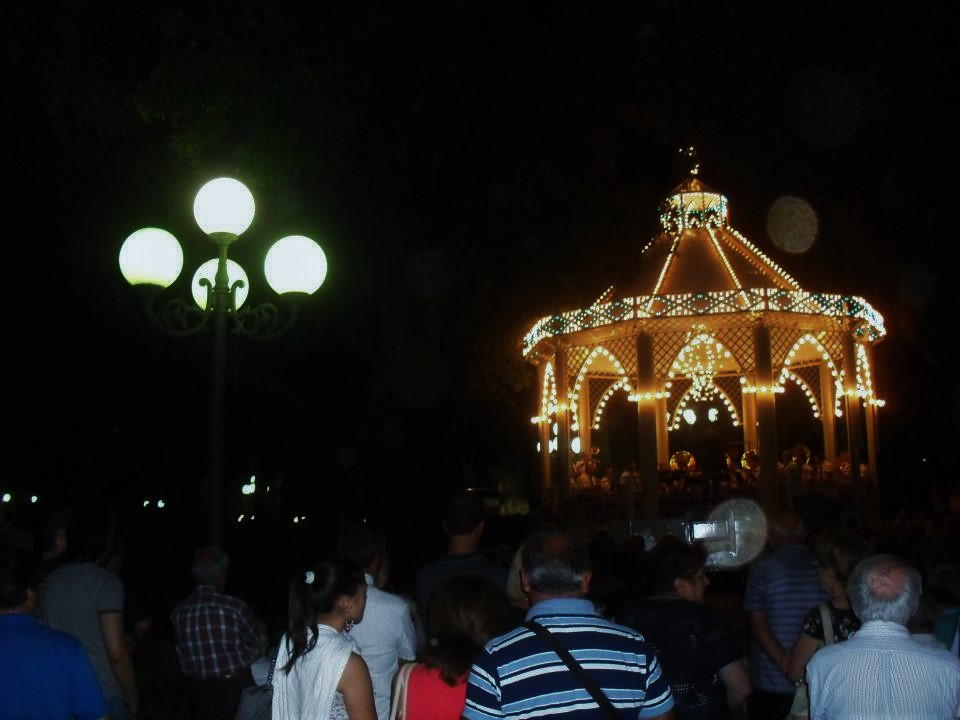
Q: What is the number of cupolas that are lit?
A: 1